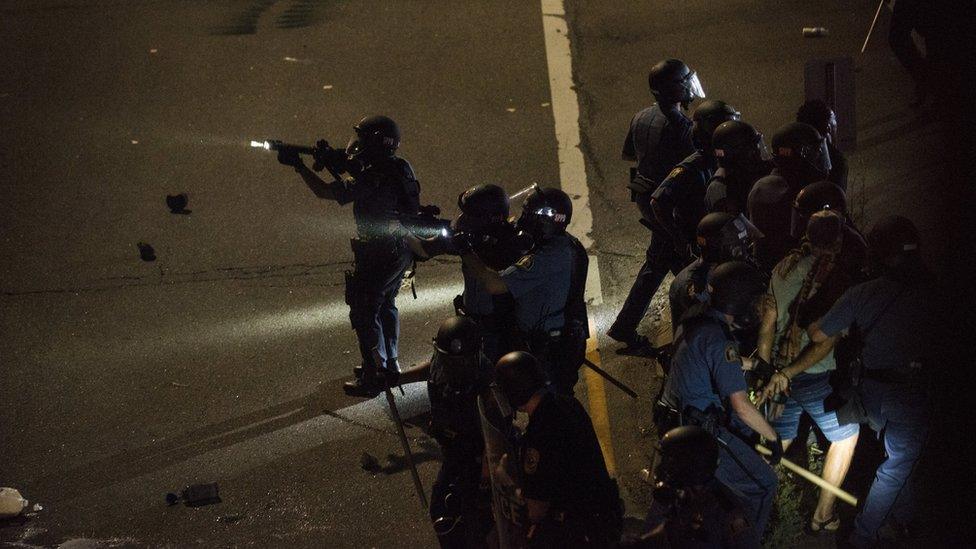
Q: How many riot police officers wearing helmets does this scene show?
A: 14